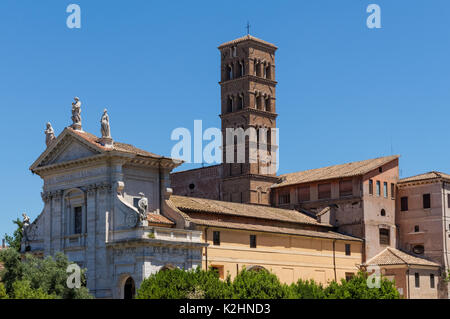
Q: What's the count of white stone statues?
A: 5